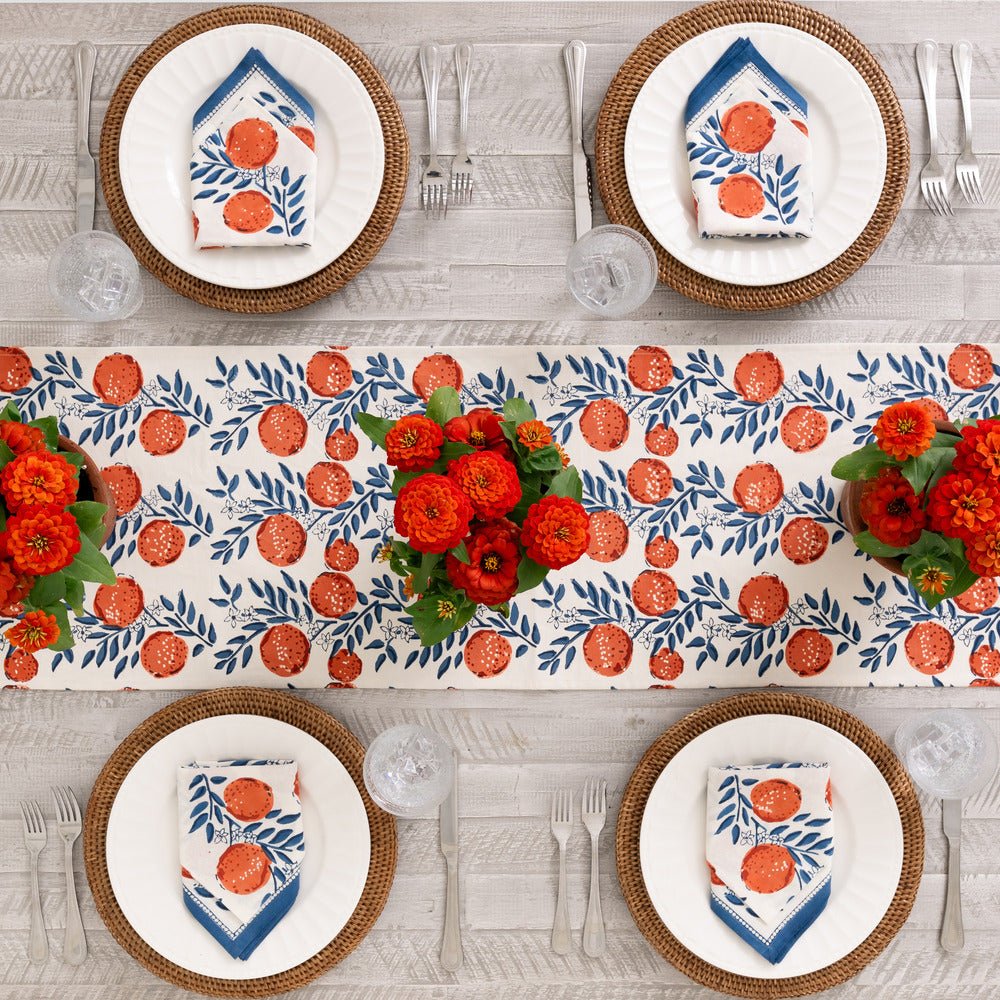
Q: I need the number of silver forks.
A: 8